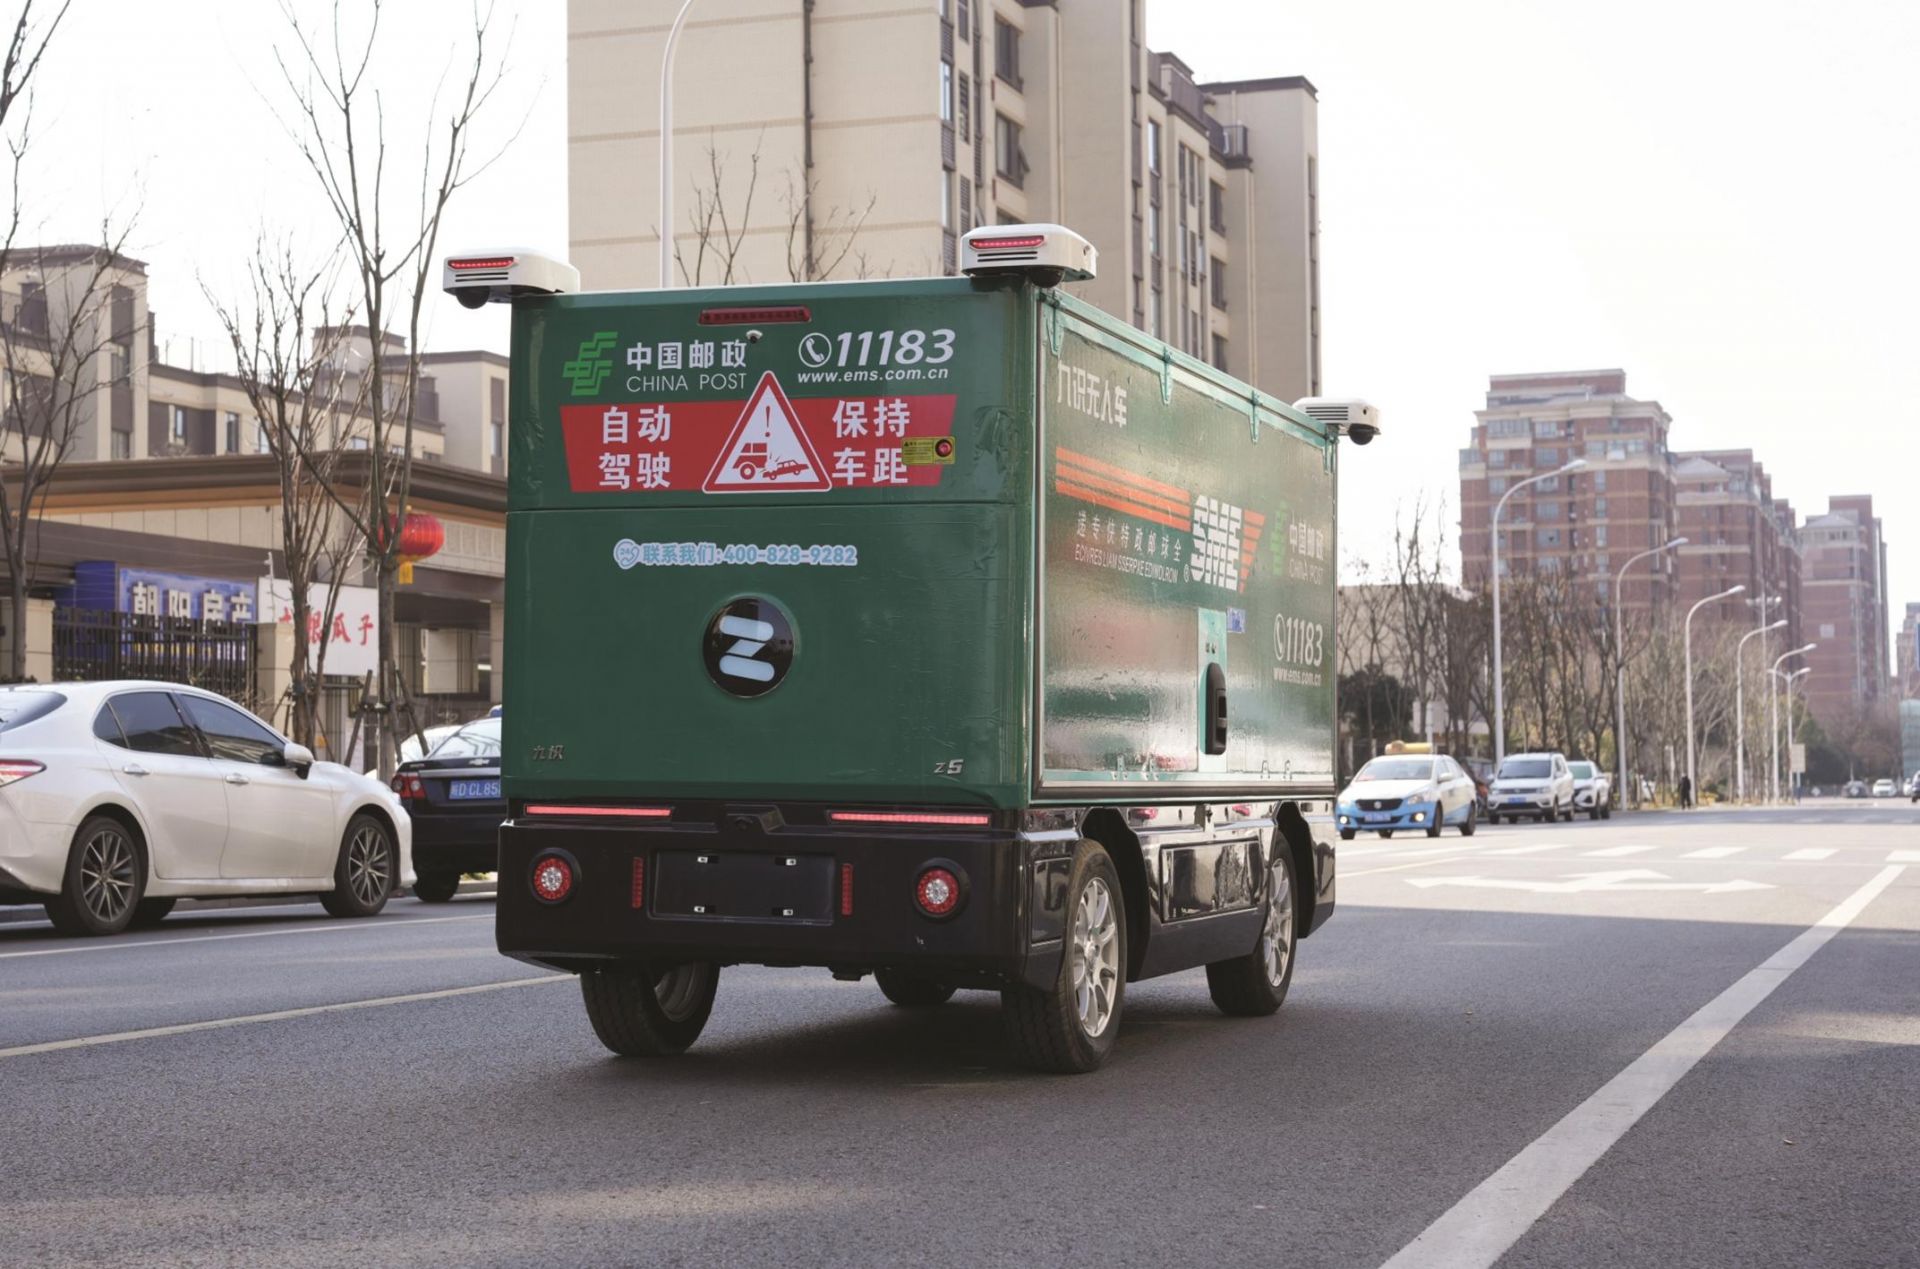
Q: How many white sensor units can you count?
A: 3